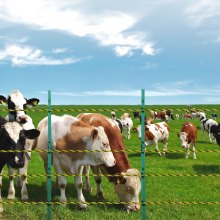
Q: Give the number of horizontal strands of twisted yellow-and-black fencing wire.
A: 4